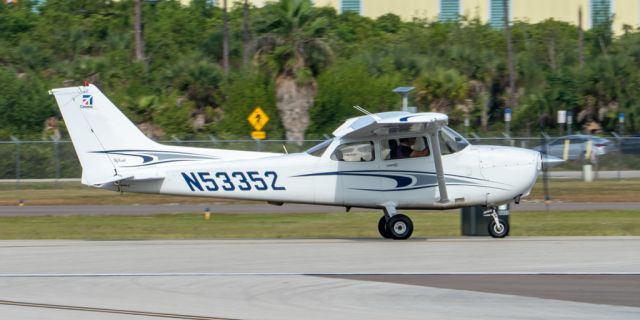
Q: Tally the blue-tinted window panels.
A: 4